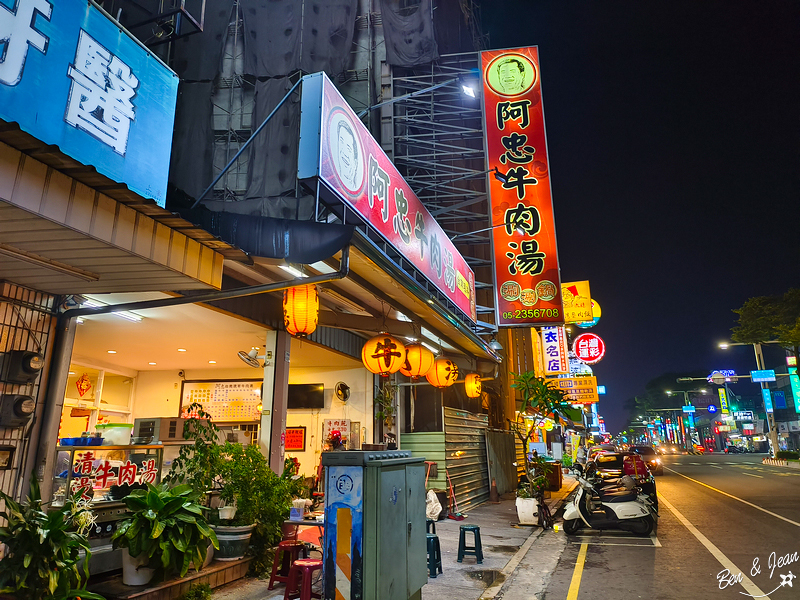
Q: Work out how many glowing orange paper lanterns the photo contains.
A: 5